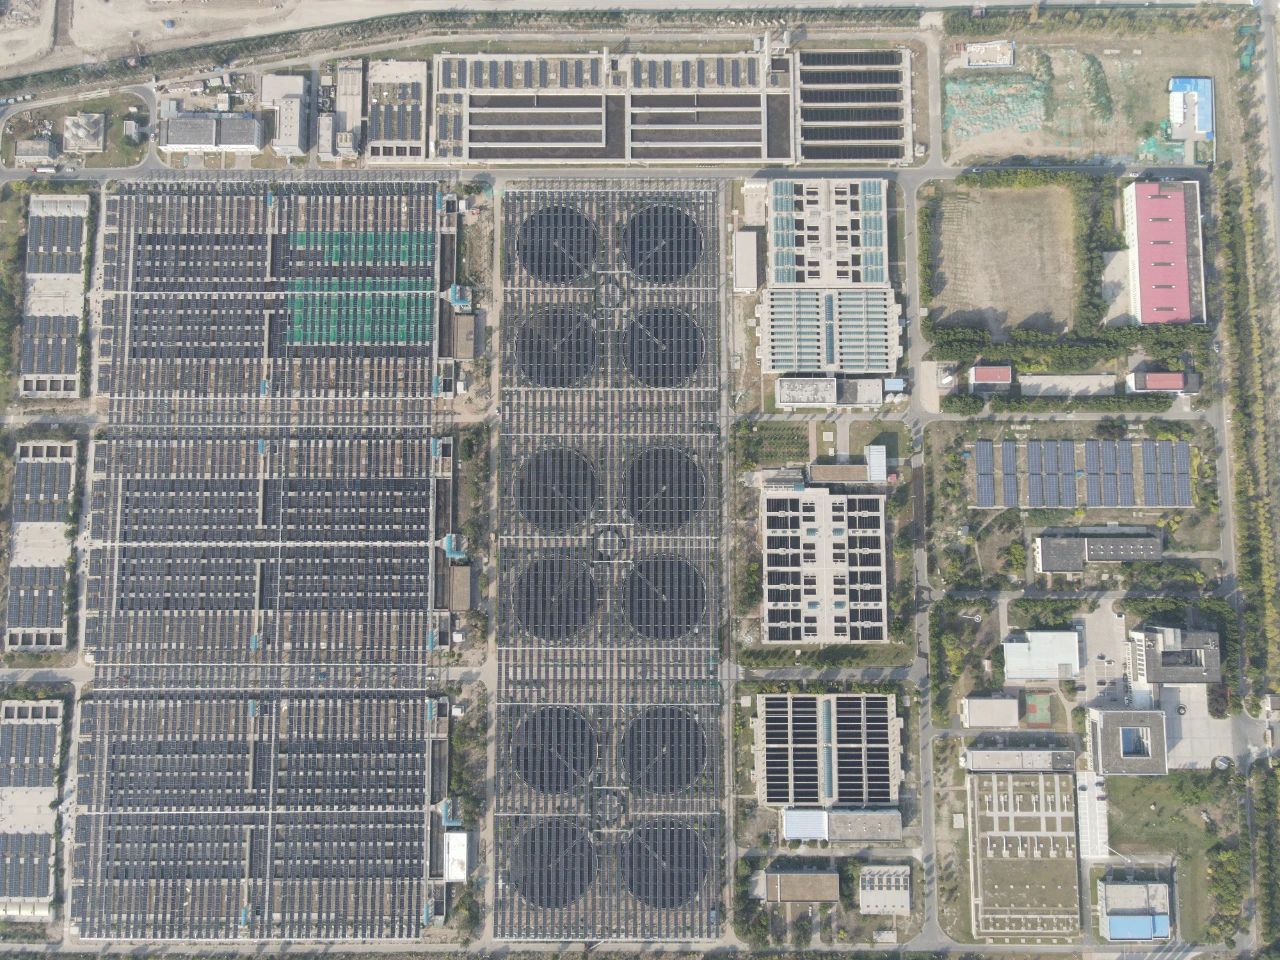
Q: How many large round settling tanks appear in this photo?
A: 12